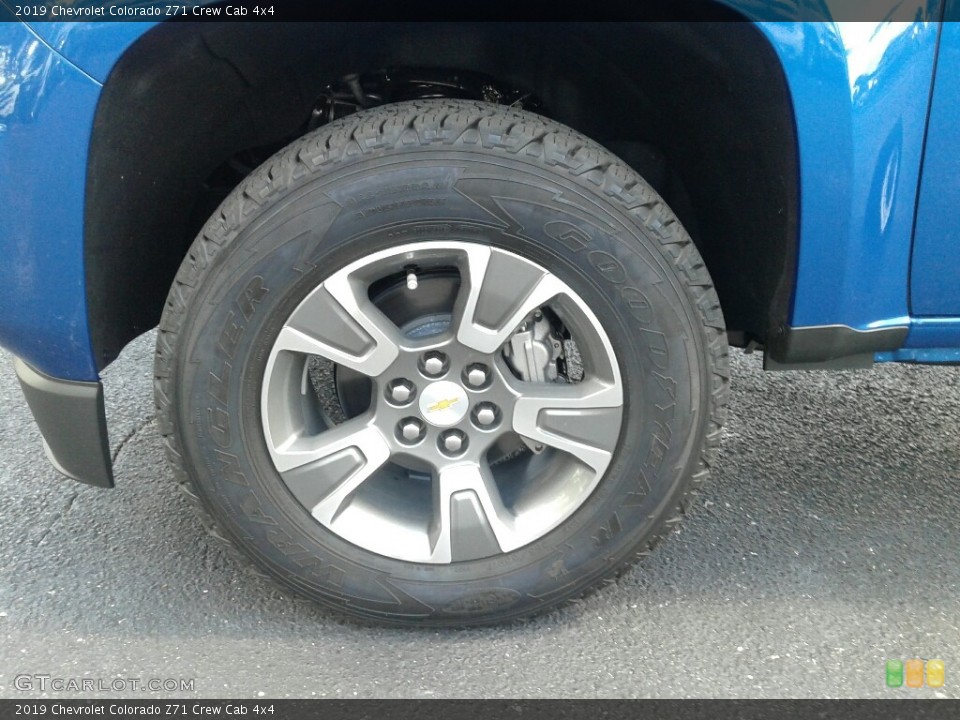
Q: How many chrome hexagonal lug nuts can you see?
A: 6